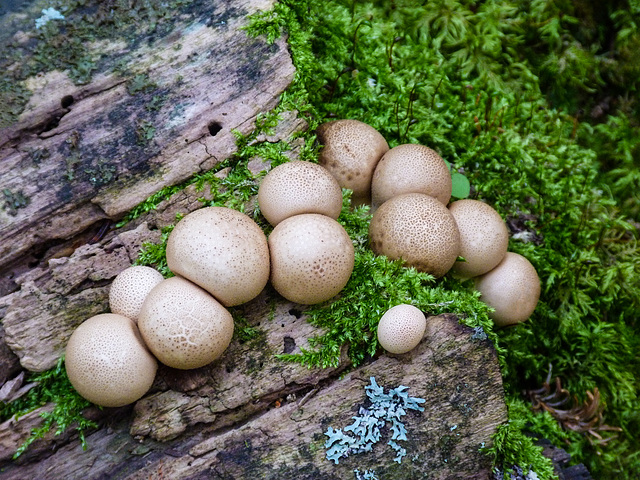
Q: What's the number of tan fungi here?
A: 12